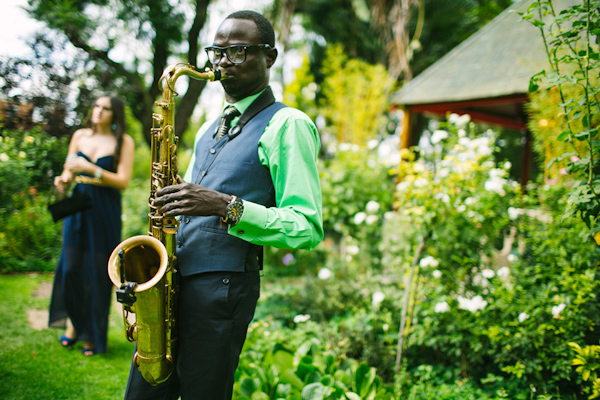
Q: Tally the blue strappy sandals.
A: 2